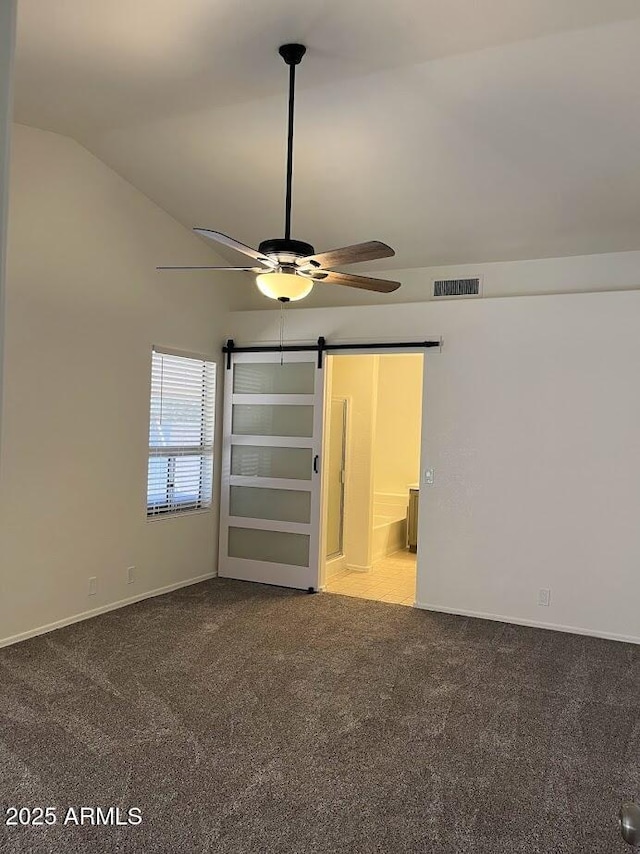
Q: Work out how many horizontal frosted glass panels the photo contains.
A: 5